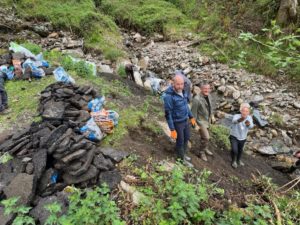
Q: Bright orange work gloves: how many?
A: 2